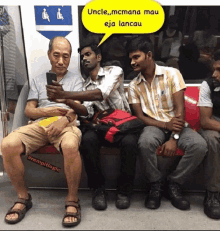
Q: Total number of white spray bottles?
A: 0